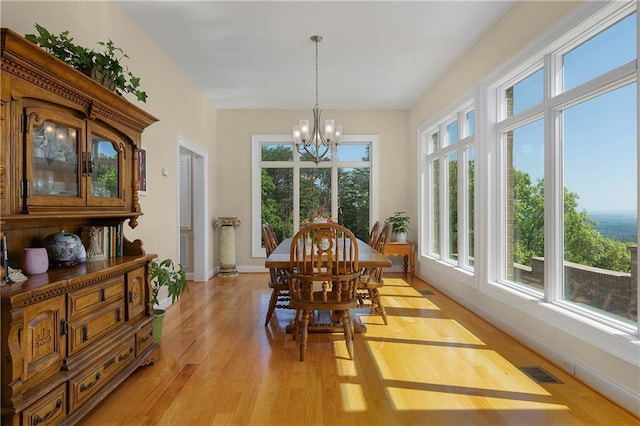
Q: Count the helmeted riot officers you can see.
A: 0